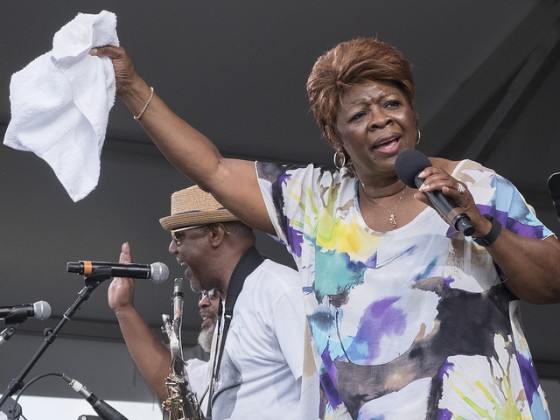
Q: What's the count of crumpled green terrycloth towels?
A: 0